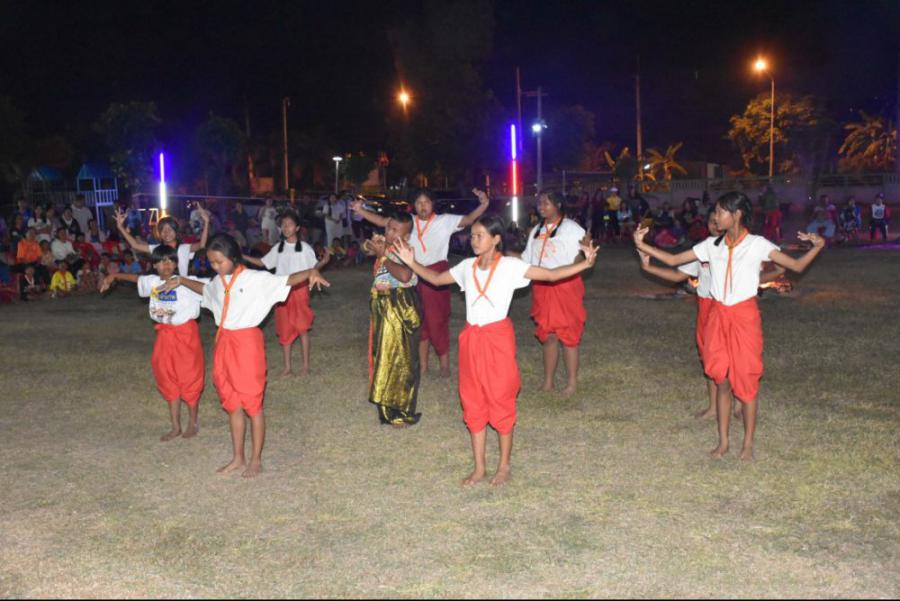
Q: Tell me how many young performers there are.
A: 10